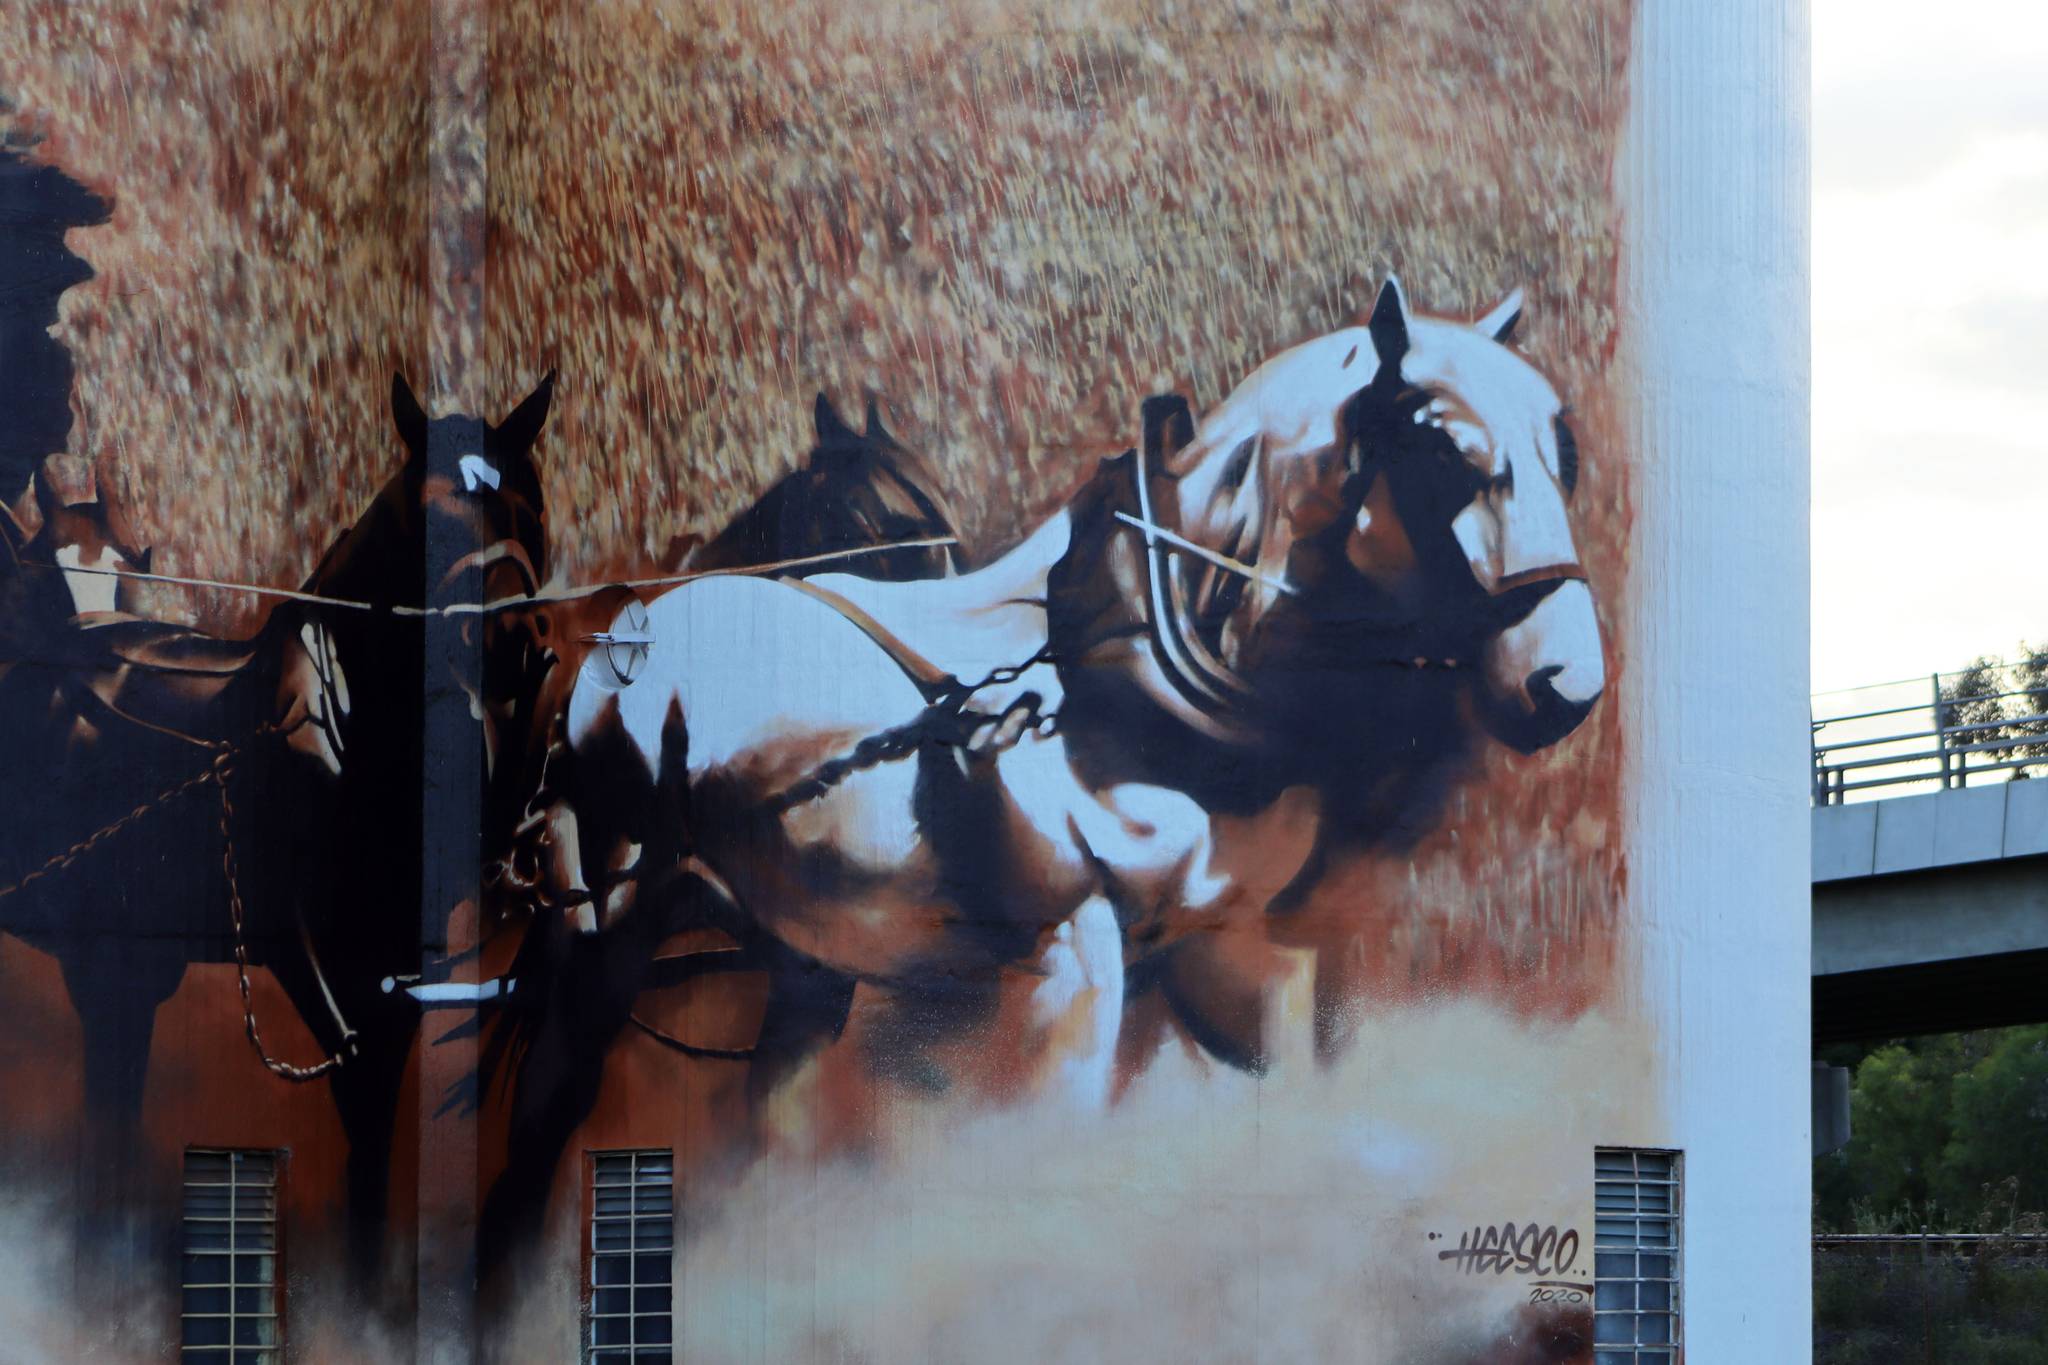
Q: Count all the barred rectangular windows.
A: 3